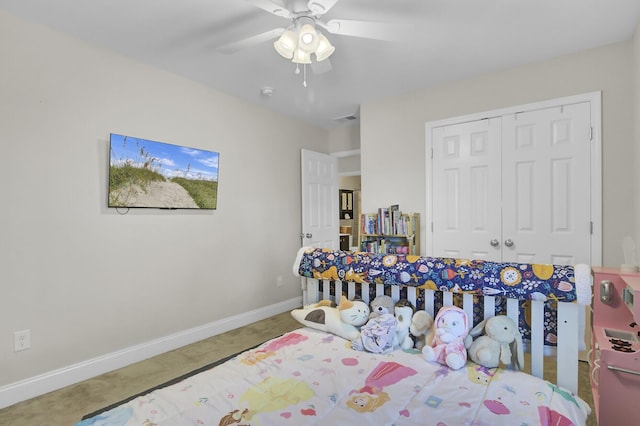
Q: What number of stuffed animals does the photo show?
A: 6